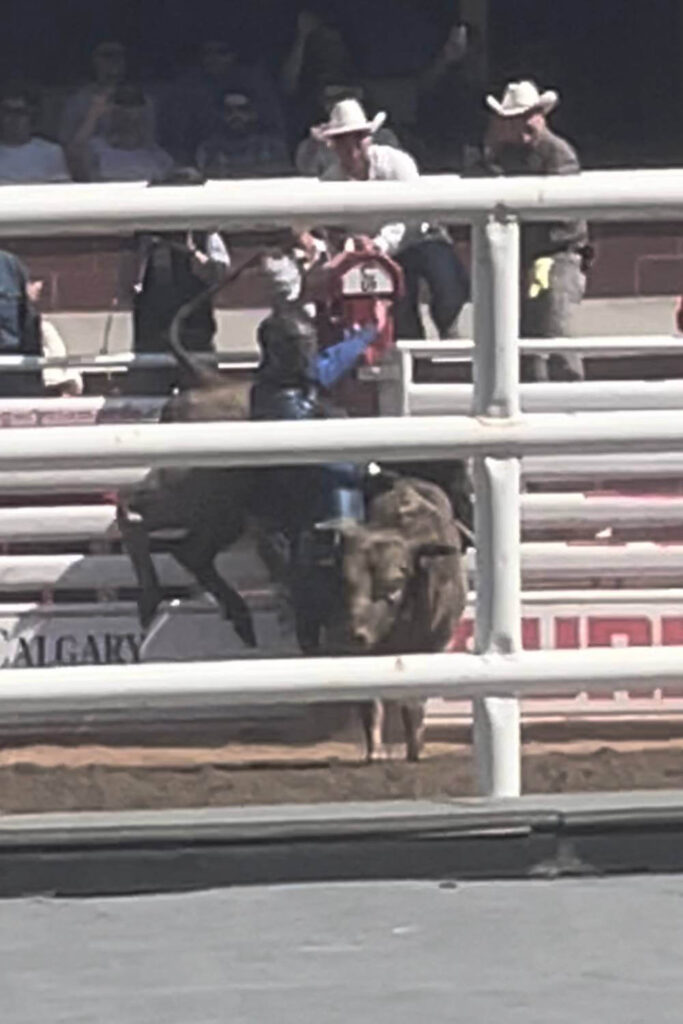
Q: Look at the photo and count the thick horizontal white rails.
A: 3